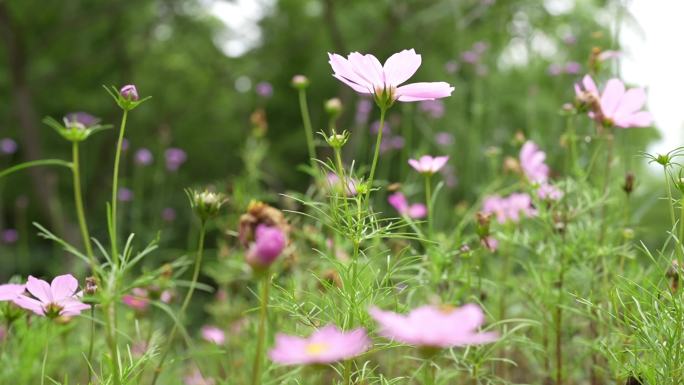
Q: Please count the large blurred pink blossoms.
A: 2